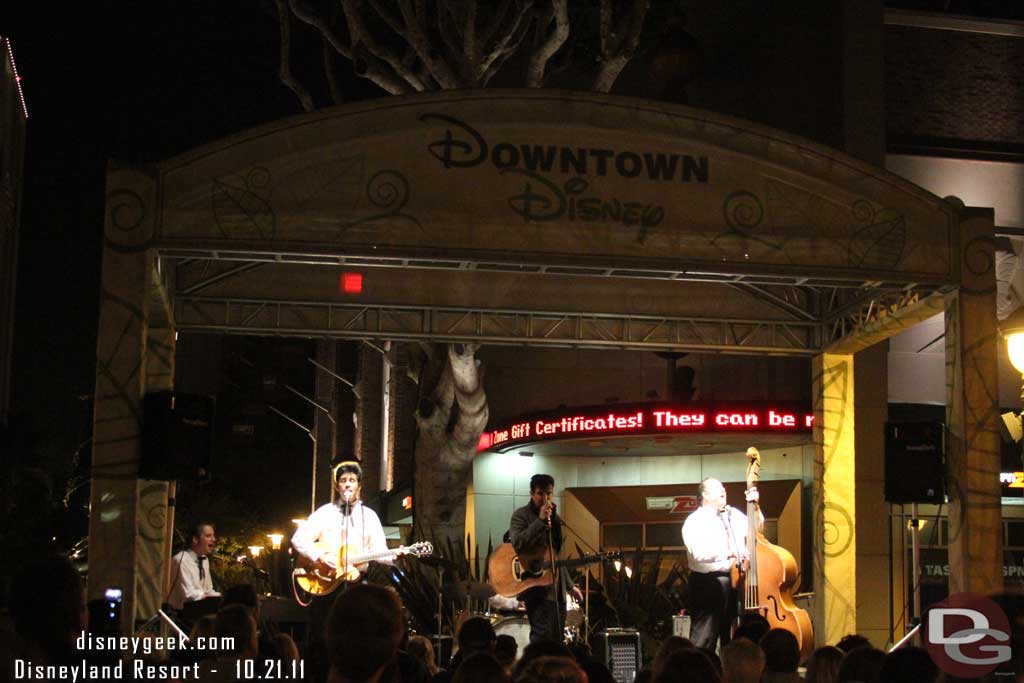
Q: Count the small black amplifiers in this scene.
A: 1